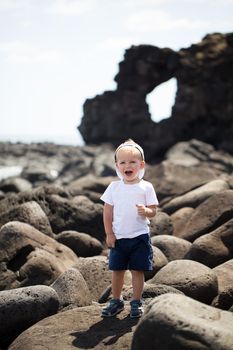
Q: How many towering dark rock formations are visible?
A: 1